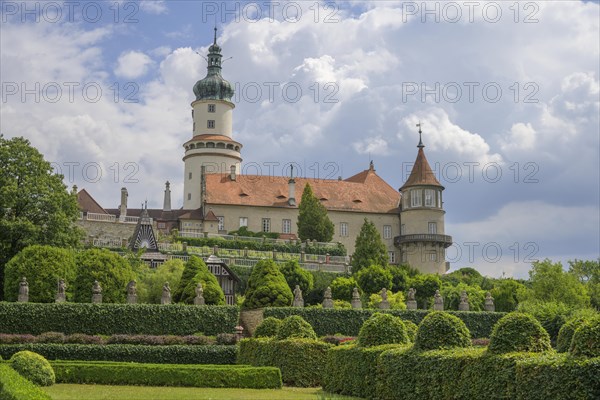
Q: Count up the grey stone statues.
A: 14